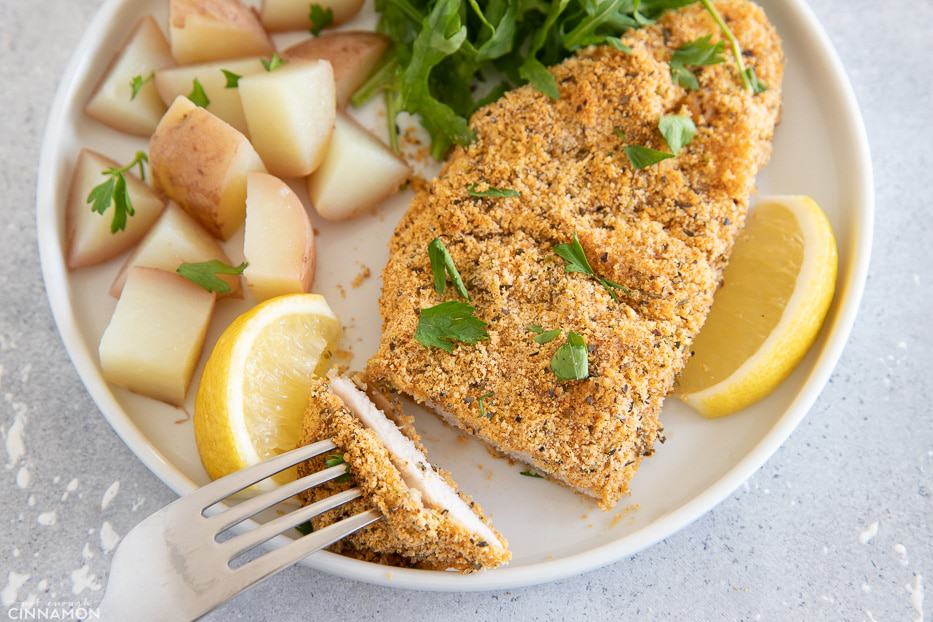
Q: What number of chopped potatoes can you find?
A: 12